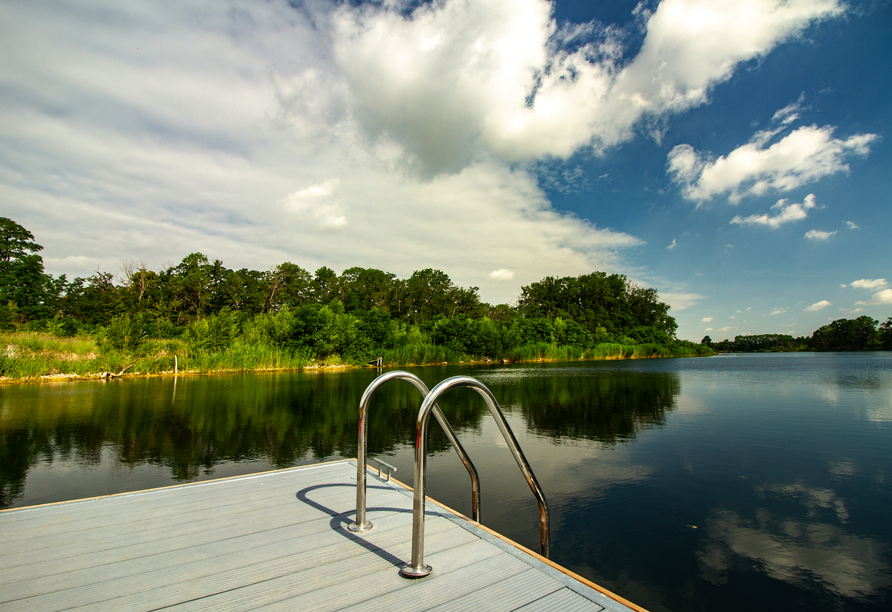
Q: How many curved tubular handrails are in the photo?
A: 2